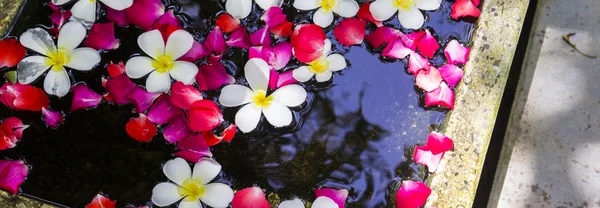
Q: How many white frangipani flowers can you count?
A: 10